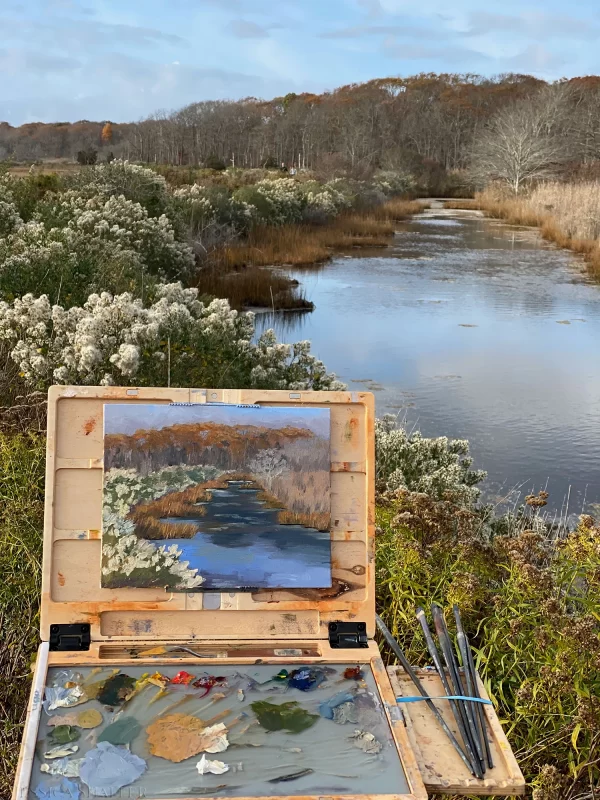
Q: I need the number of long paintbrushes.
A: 6